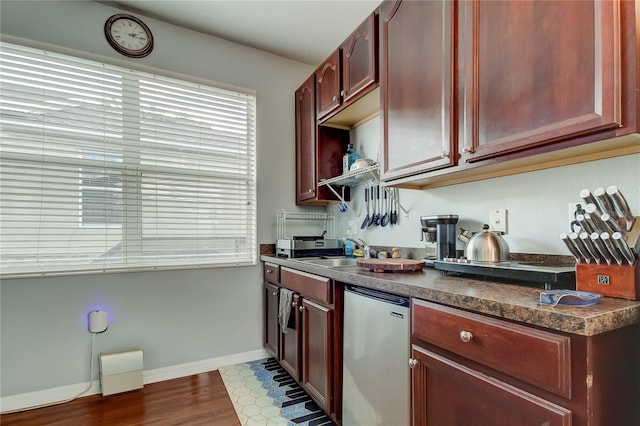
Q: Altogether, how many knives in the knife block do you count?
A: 12